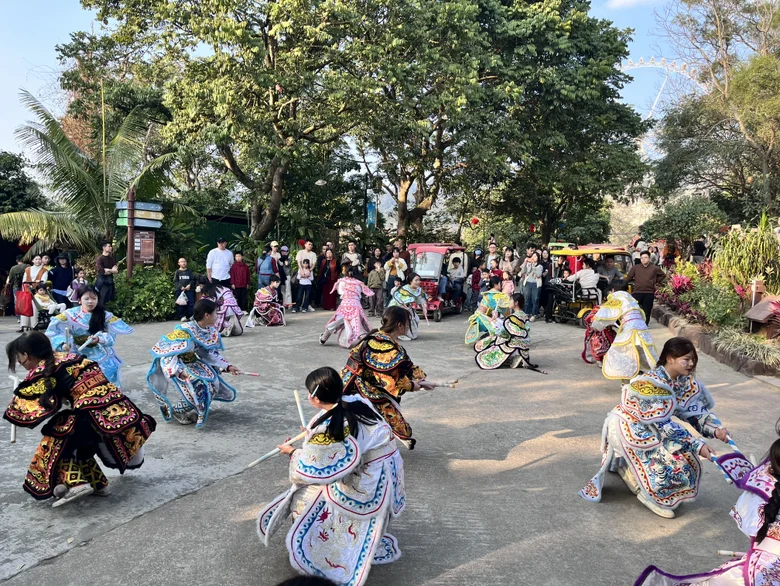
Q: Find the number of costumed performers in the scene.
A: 15